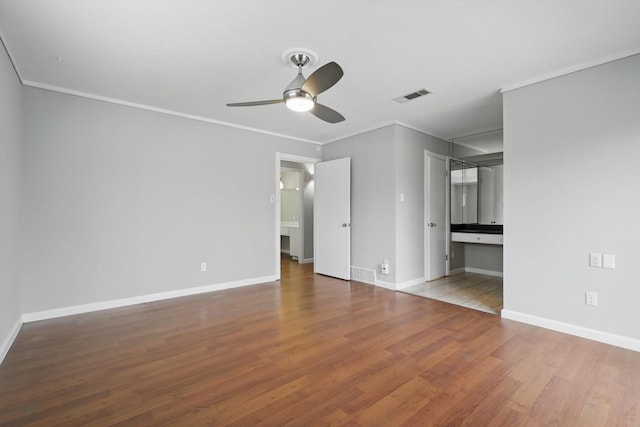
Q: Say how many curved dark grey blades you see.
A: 3